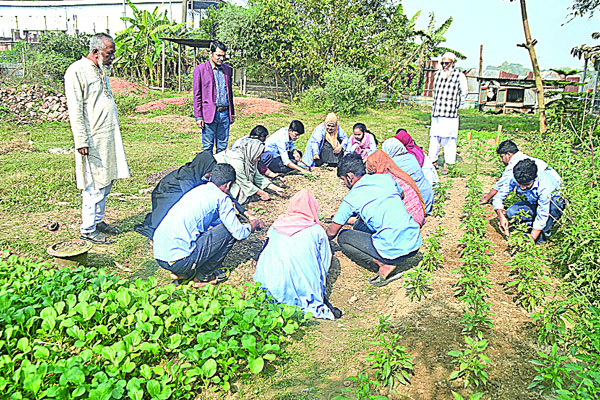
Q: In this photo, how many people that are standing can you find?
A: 3